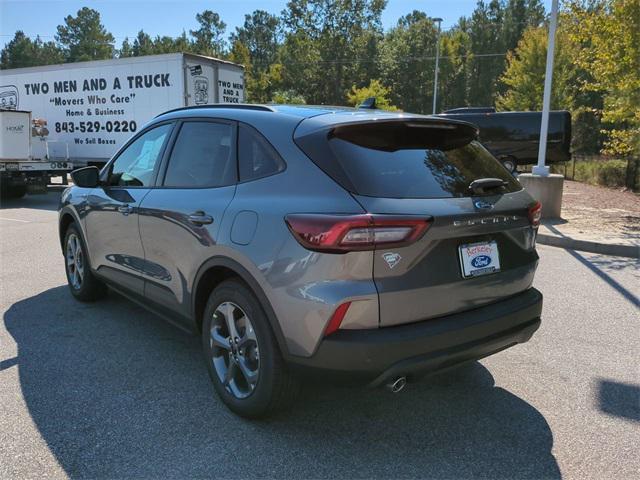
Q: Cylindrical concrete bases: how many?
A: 1